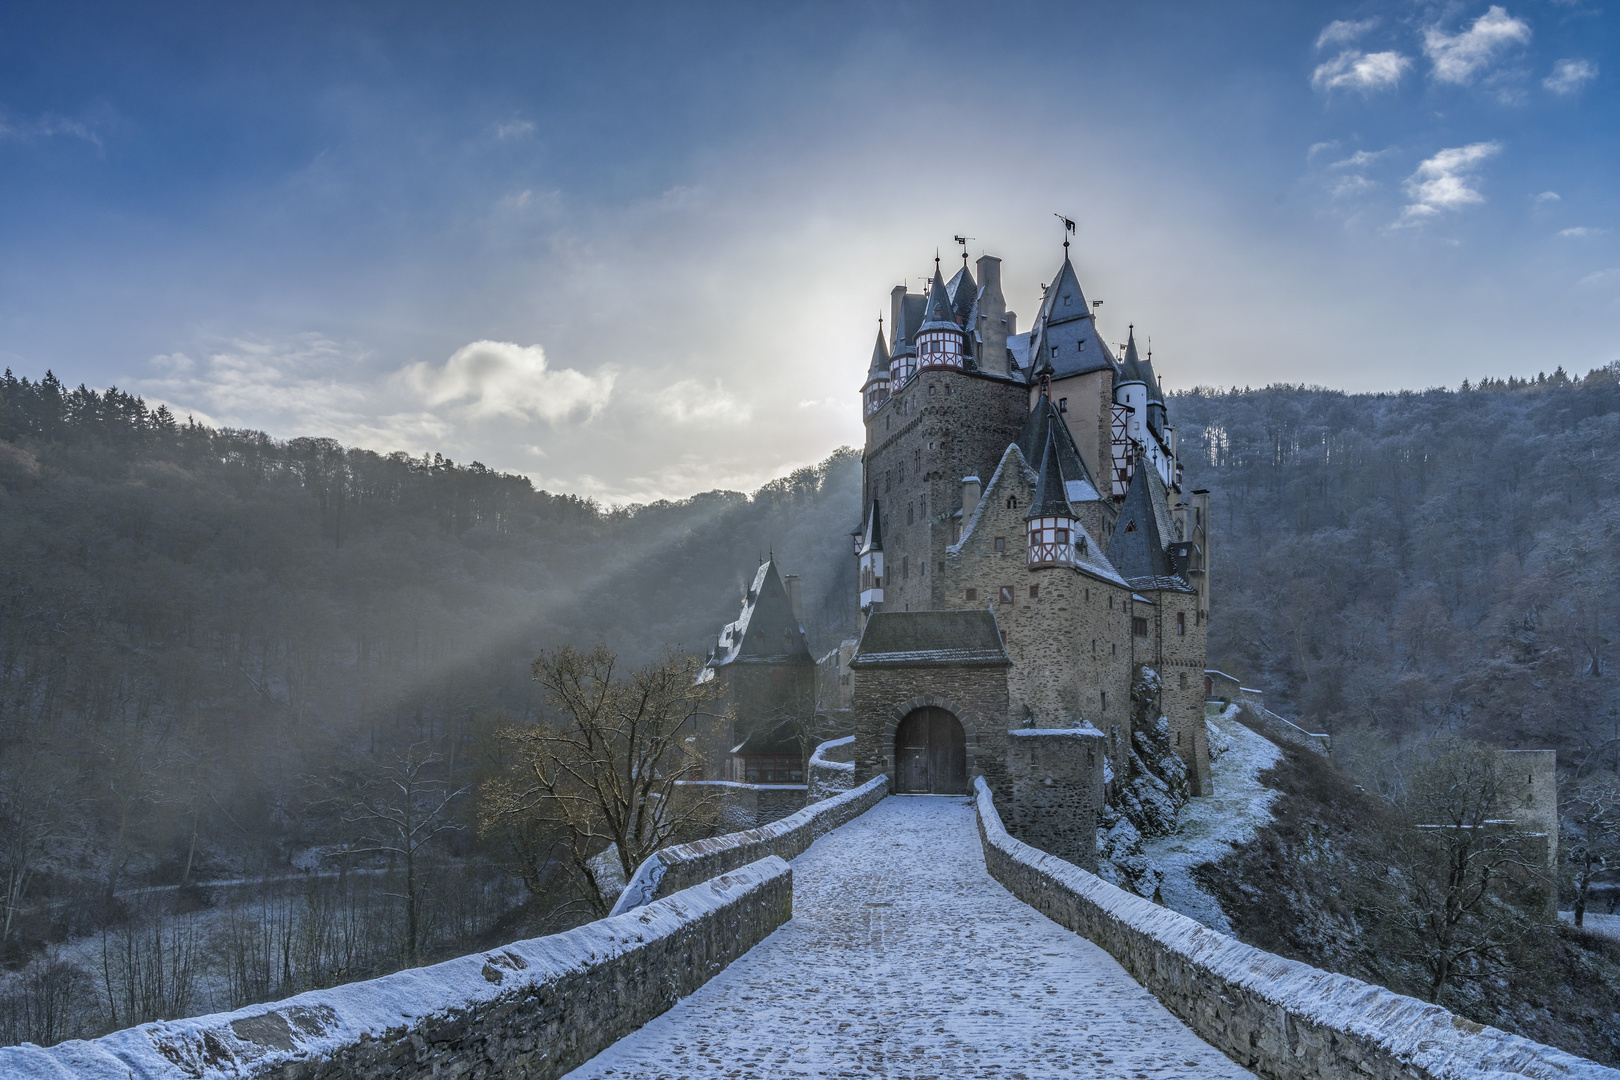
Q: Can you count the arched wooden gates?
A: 1